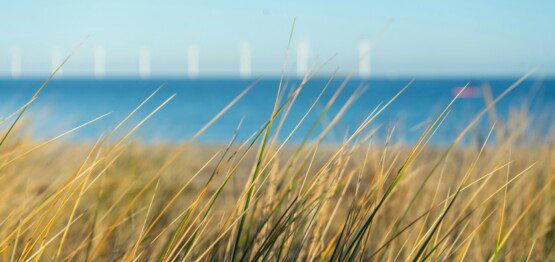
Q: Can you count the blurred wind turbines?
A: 8